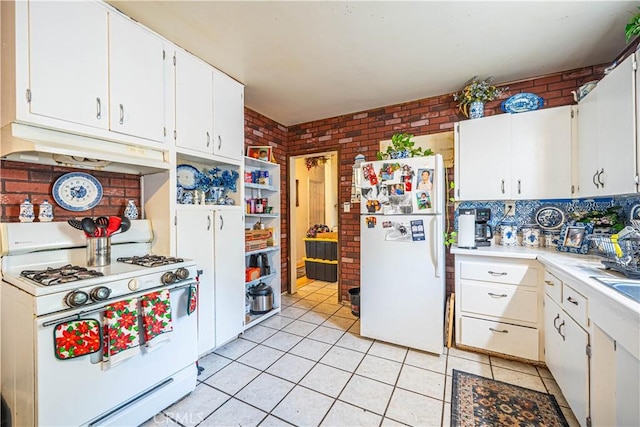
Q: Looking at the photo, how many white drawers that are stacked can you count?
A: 3